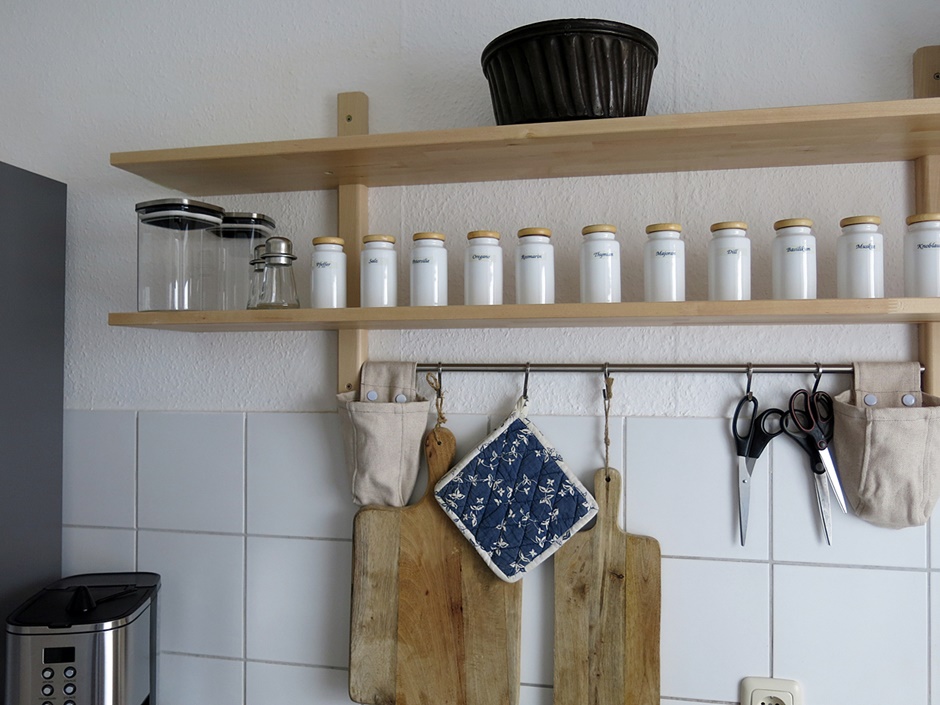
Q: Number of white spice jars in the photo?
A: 11